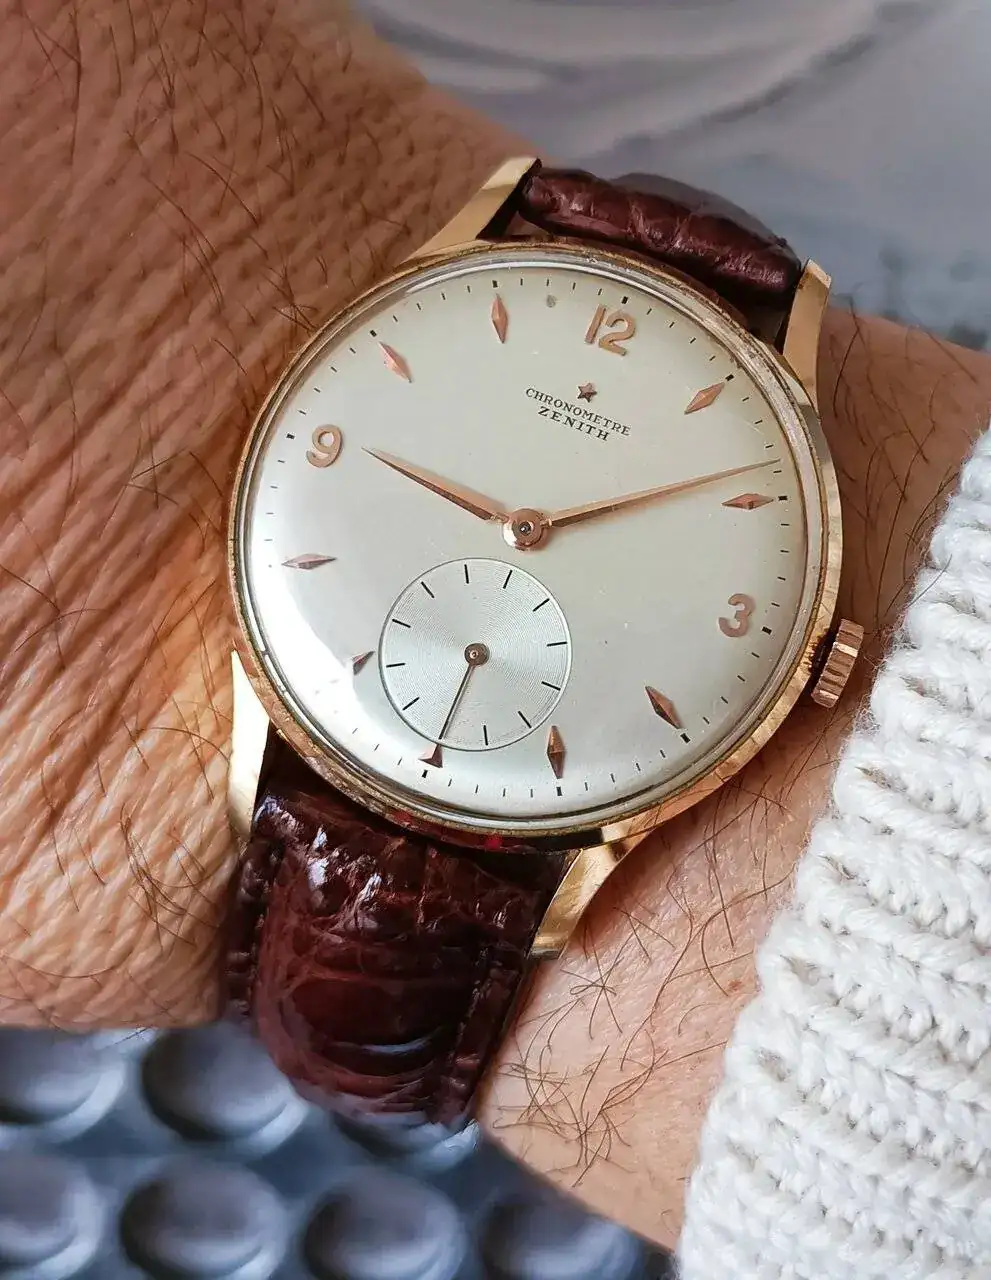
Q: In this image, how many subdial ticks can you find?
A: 11